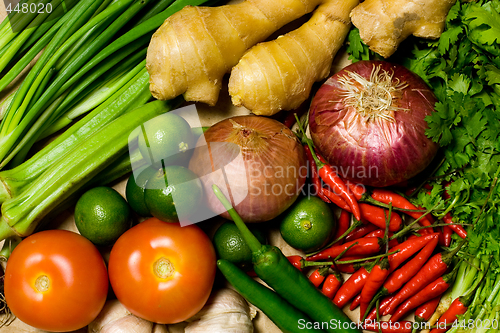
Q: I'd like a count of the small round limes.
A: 6